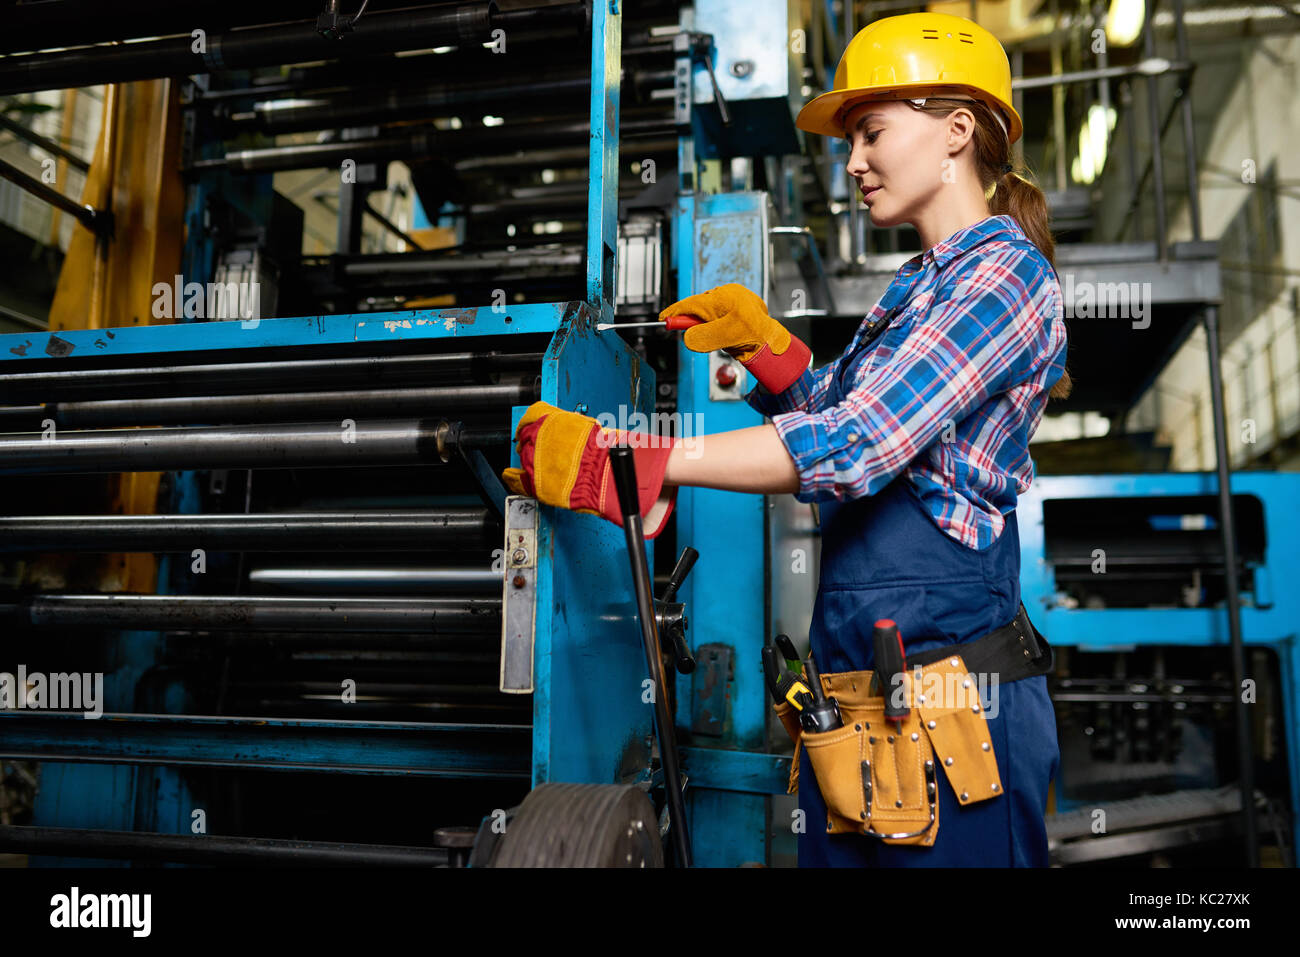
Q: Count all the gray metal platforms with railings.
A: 1